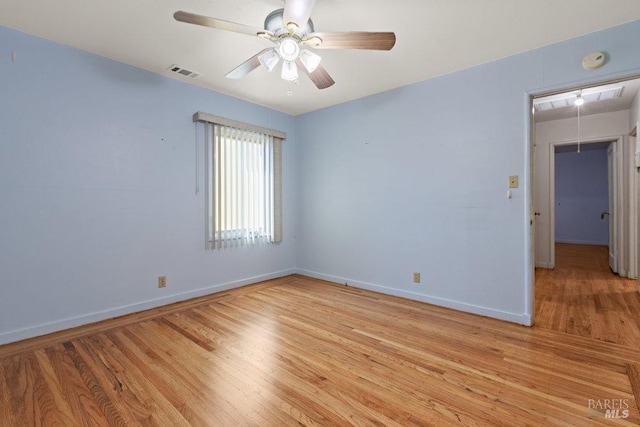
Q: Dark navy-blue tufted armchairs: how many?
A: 0